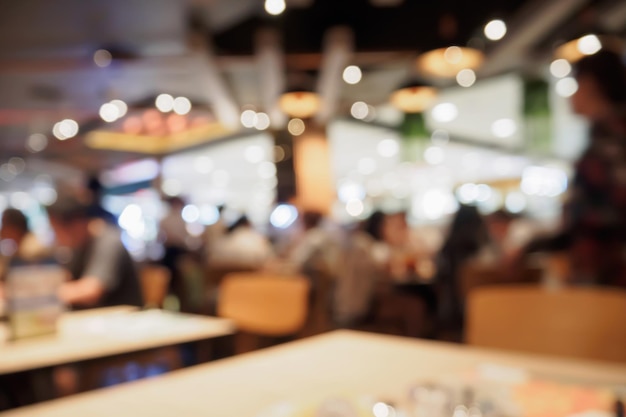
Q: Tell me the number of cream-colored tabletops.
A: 2